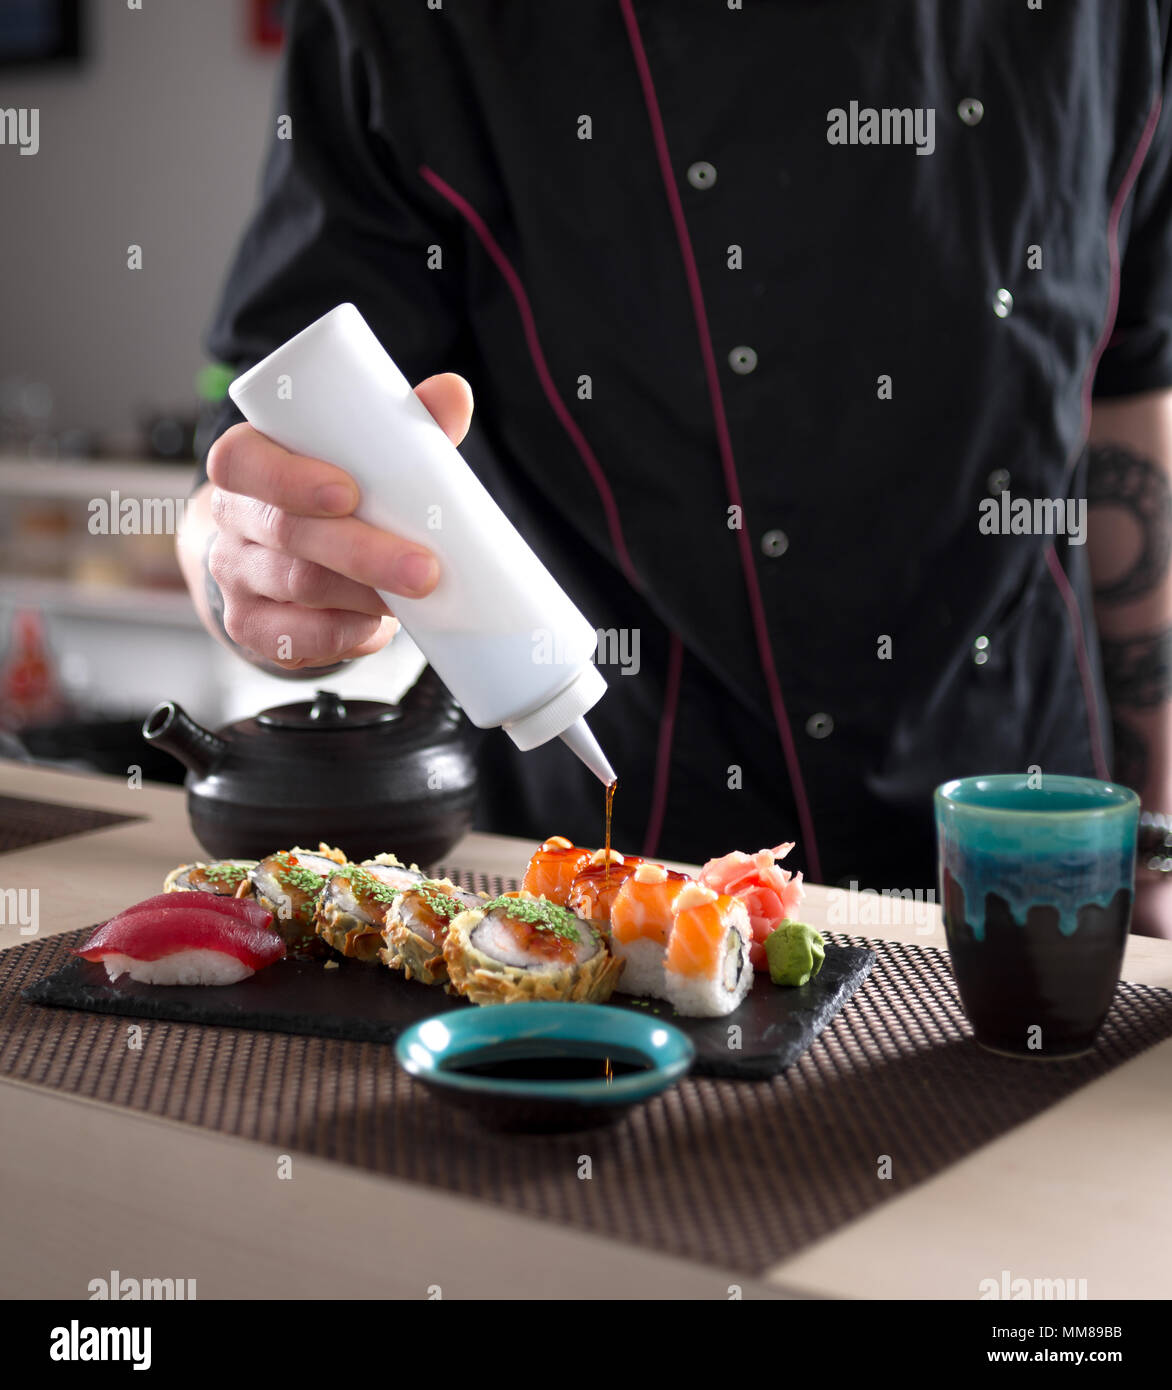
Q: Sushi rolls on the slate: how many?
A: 9